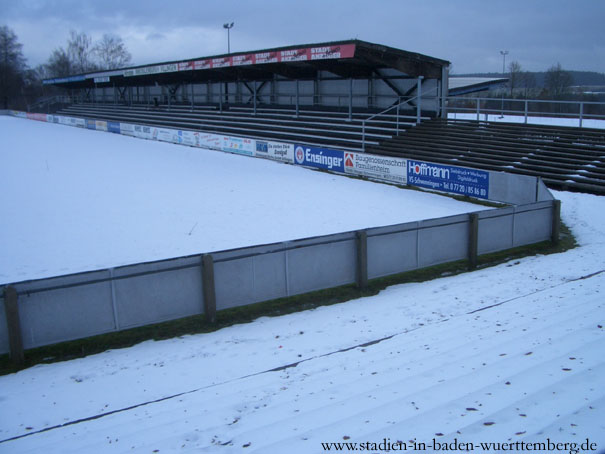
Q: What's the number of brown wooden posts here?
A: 5